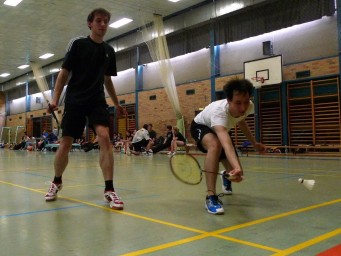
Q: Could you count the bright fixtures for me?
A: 6